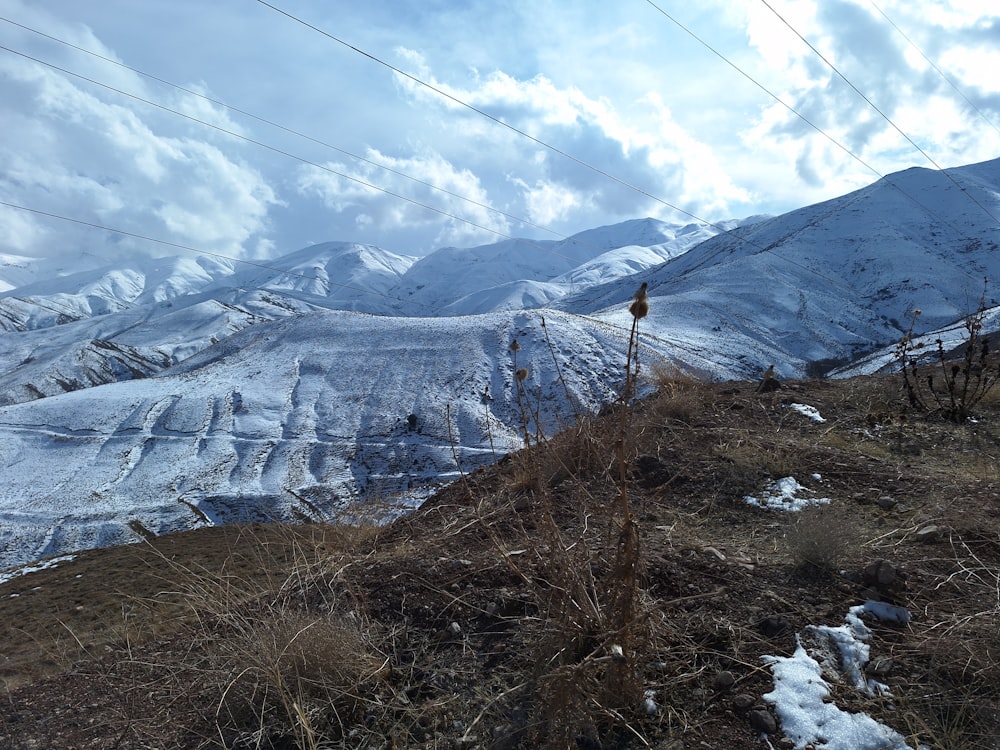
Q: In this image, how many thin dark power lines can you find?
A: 7